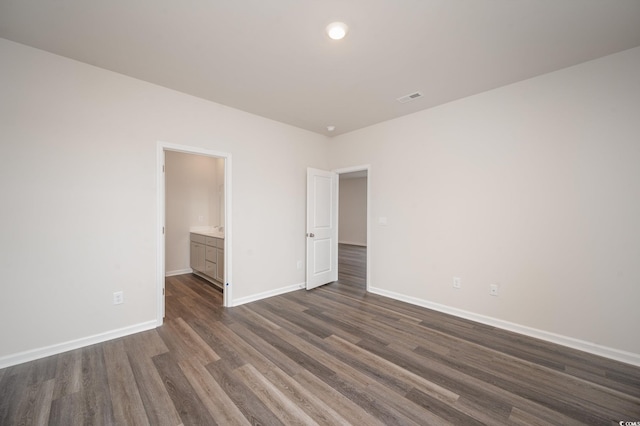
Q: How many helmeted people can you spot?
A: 0